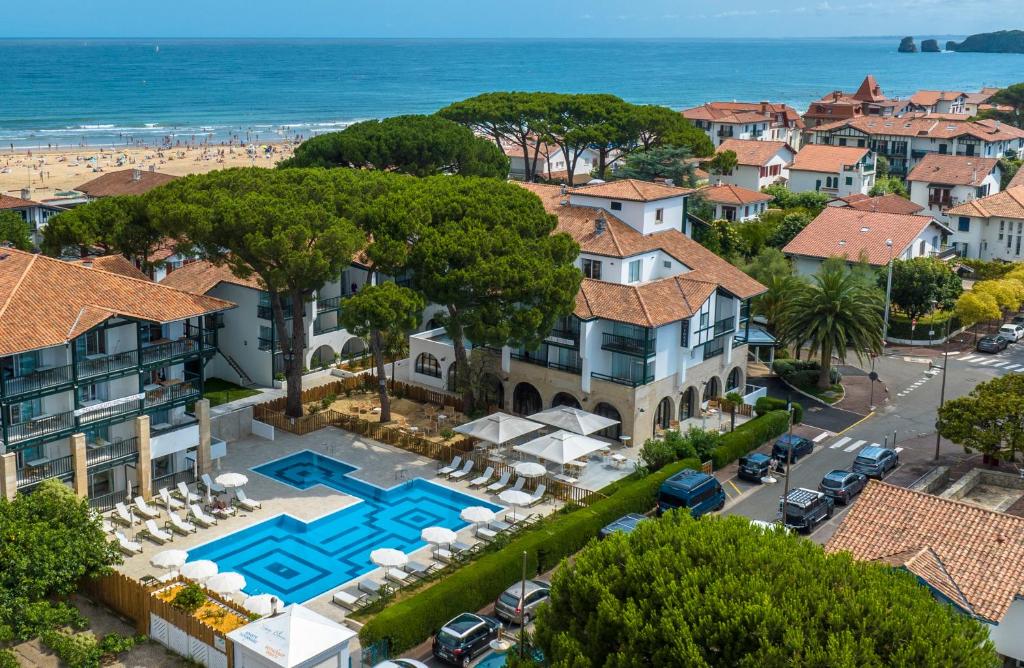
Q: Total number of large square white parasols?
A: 3